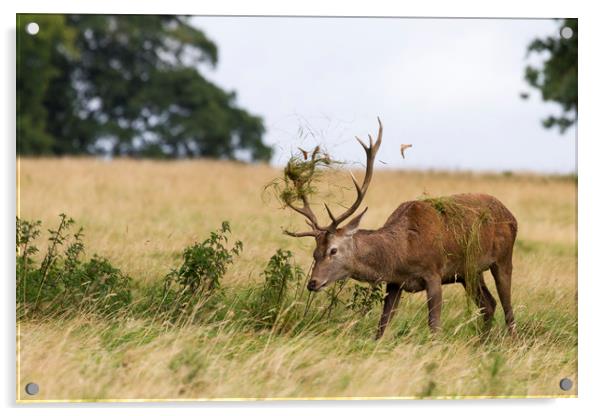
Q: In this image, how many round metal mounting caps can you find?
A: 4